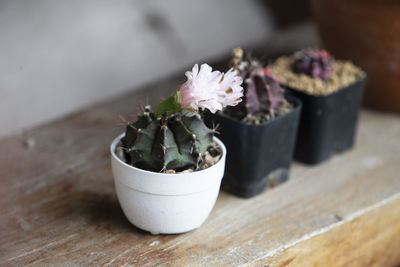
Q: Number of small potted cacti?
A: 3